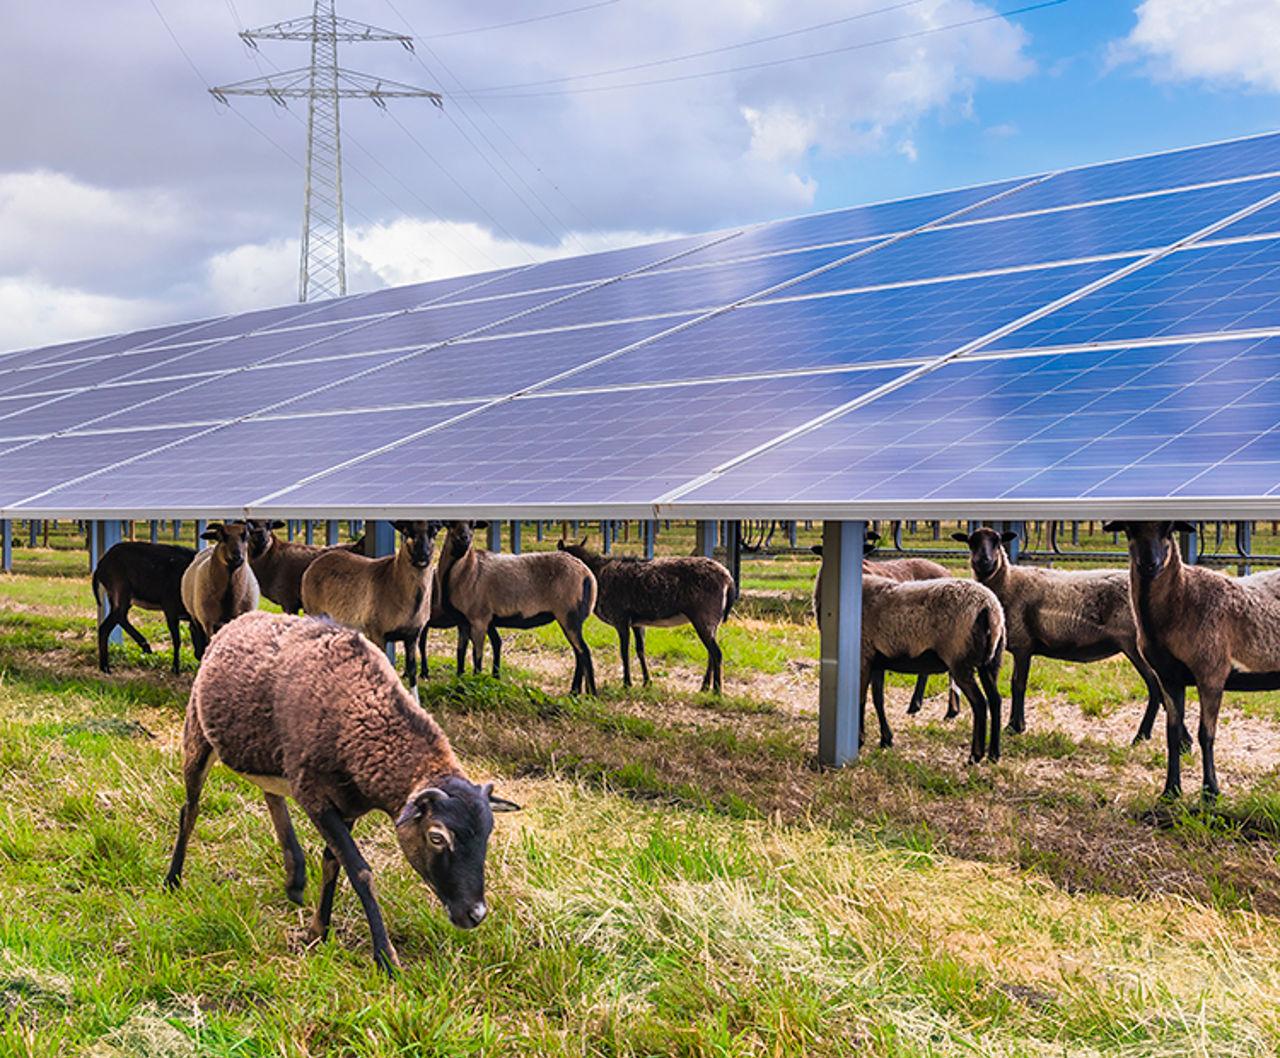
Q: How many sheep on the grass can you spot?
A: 11